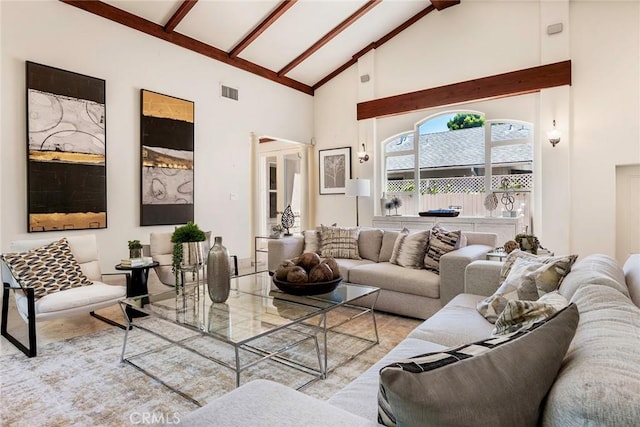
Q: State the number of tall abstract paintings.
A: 2